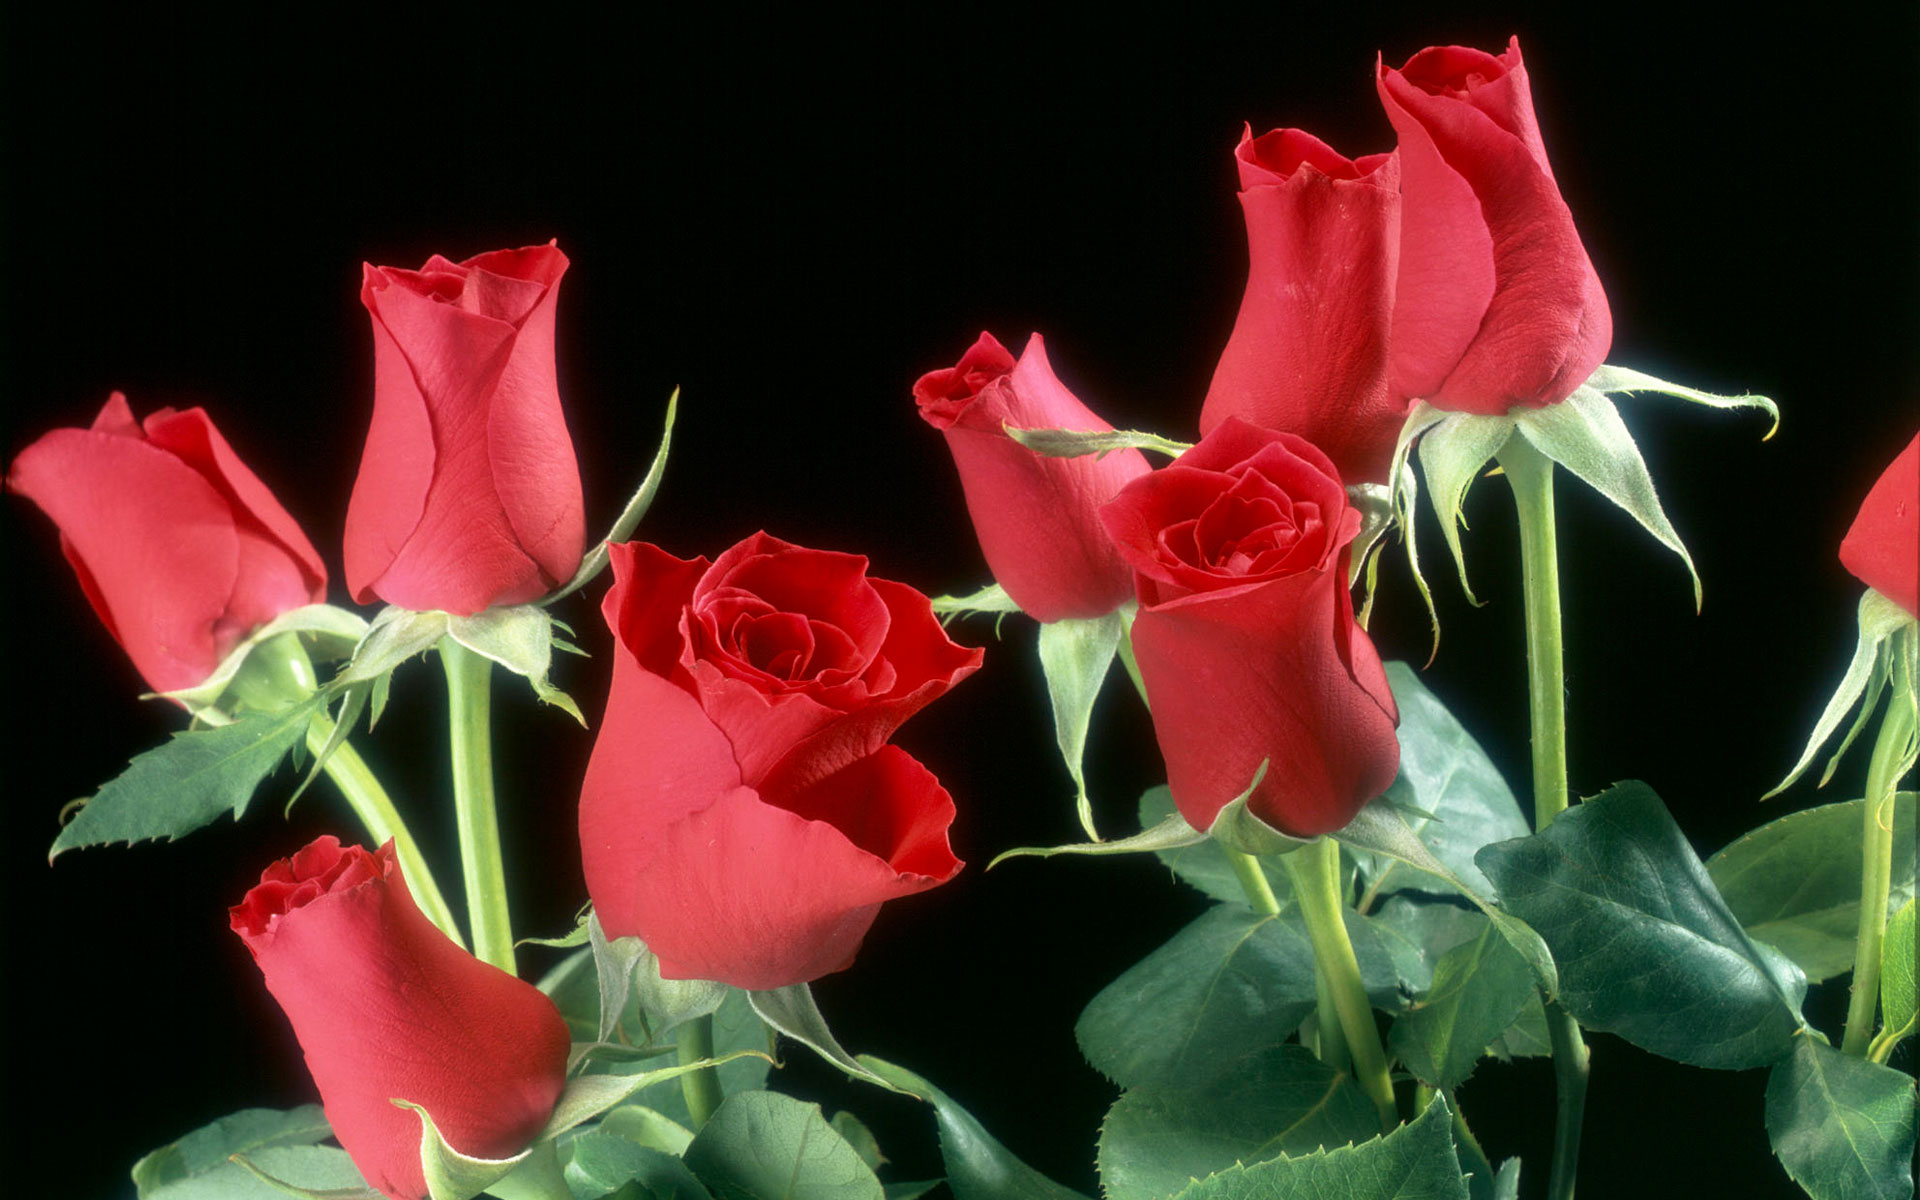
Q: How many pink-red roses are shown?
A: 9